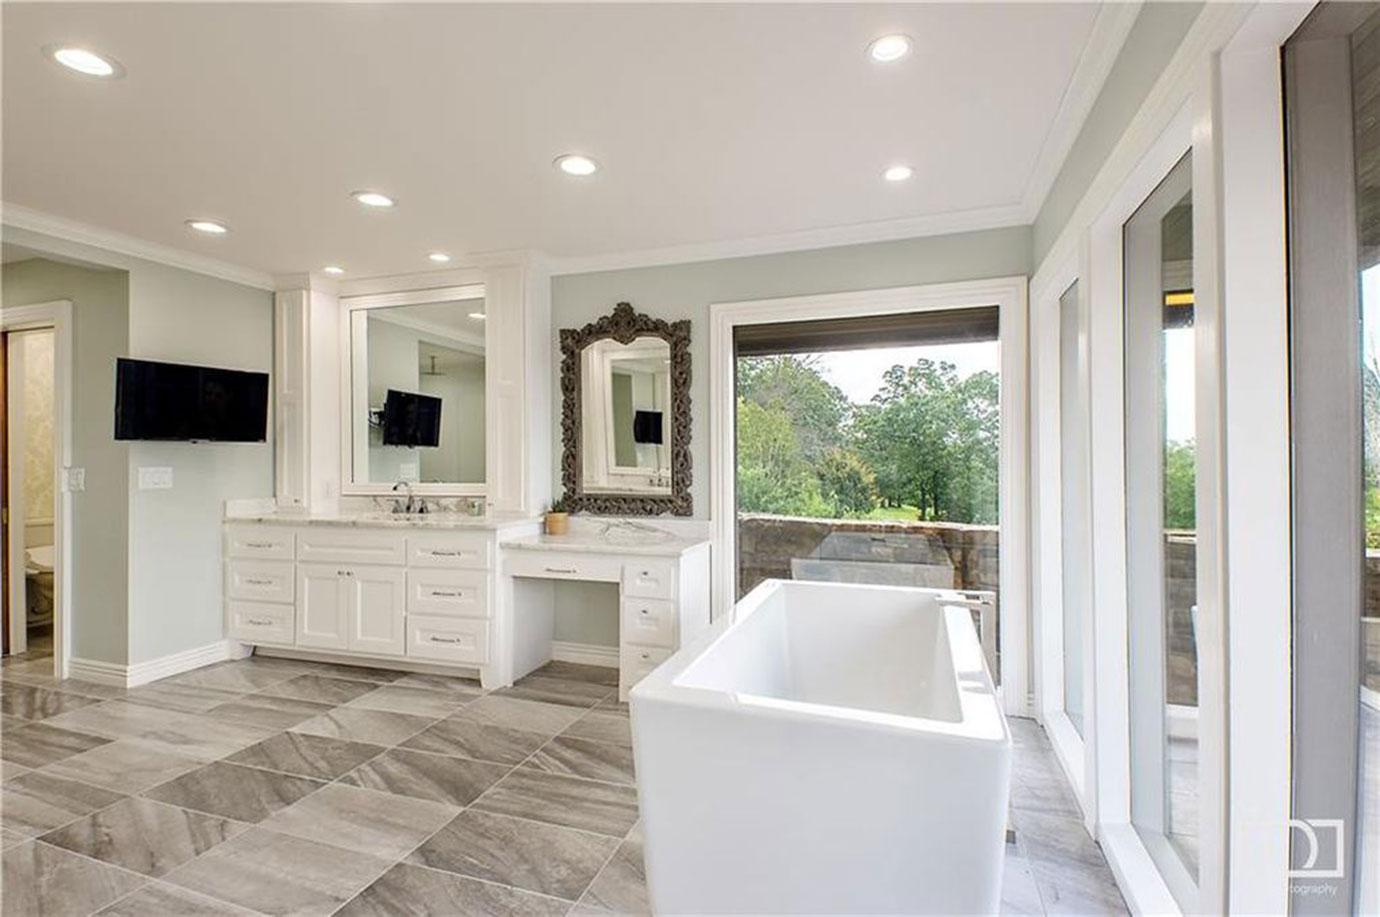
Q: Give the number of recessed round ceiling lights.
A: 8